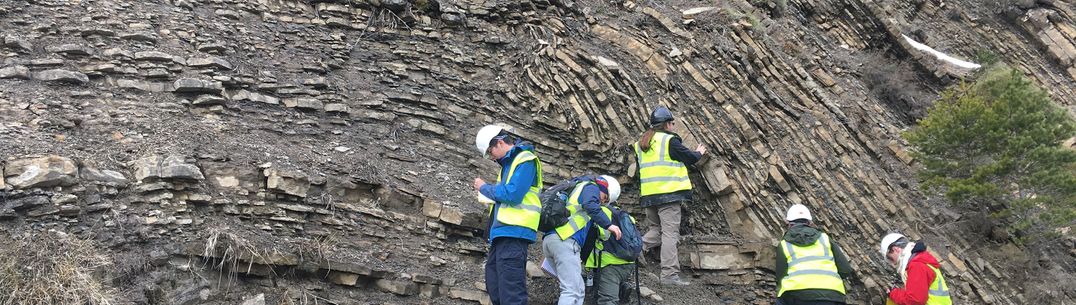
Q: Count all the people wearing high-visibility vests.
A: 6